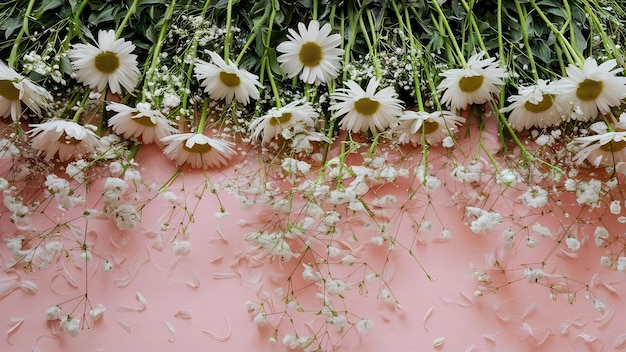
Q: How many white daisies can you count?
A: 14